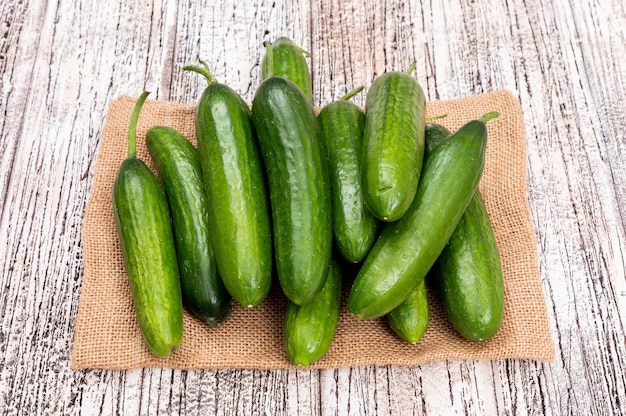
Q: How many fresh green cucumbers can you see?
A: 11